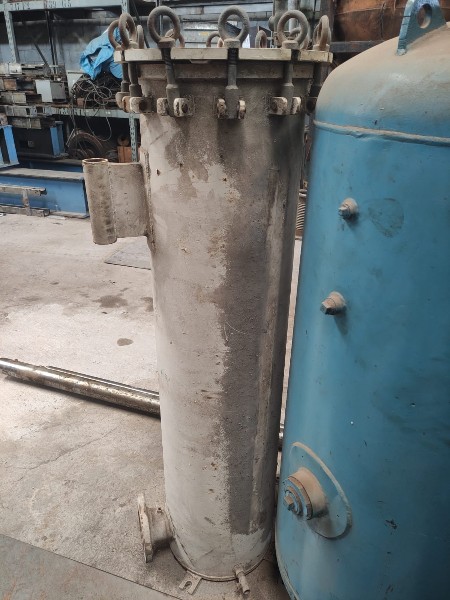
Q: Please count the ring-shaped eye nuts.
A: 12